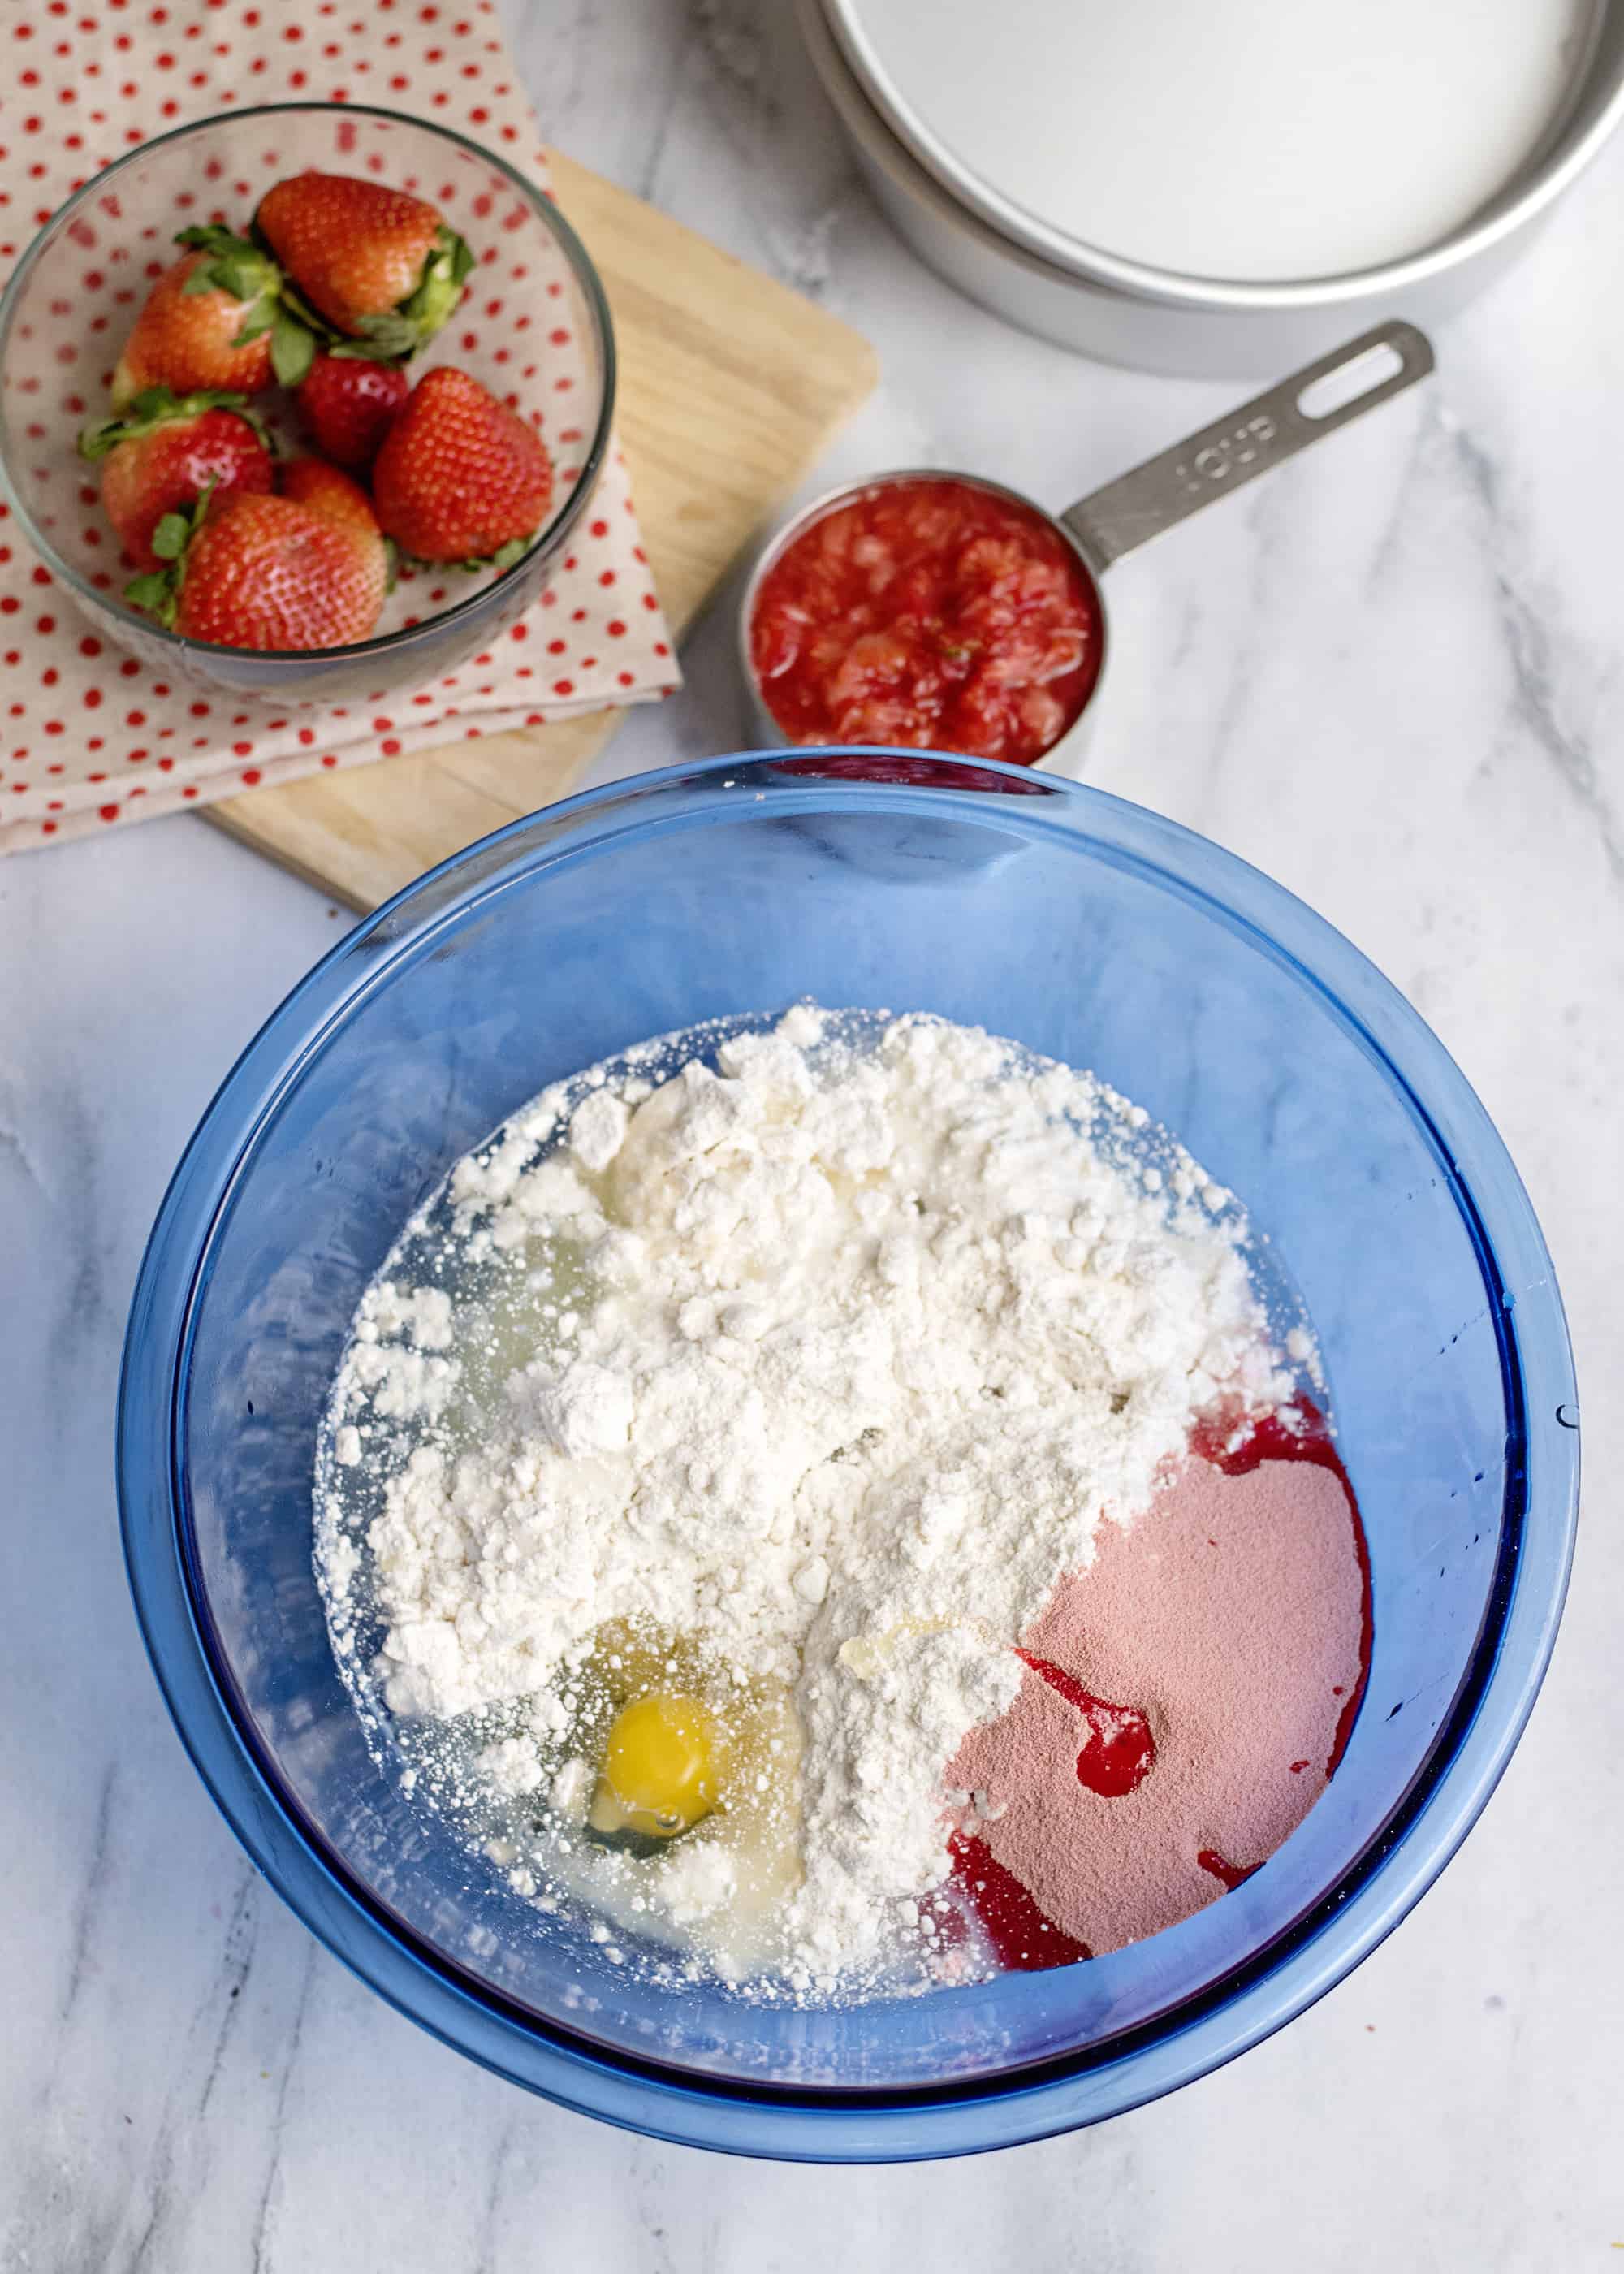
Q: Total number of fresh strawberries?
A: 7